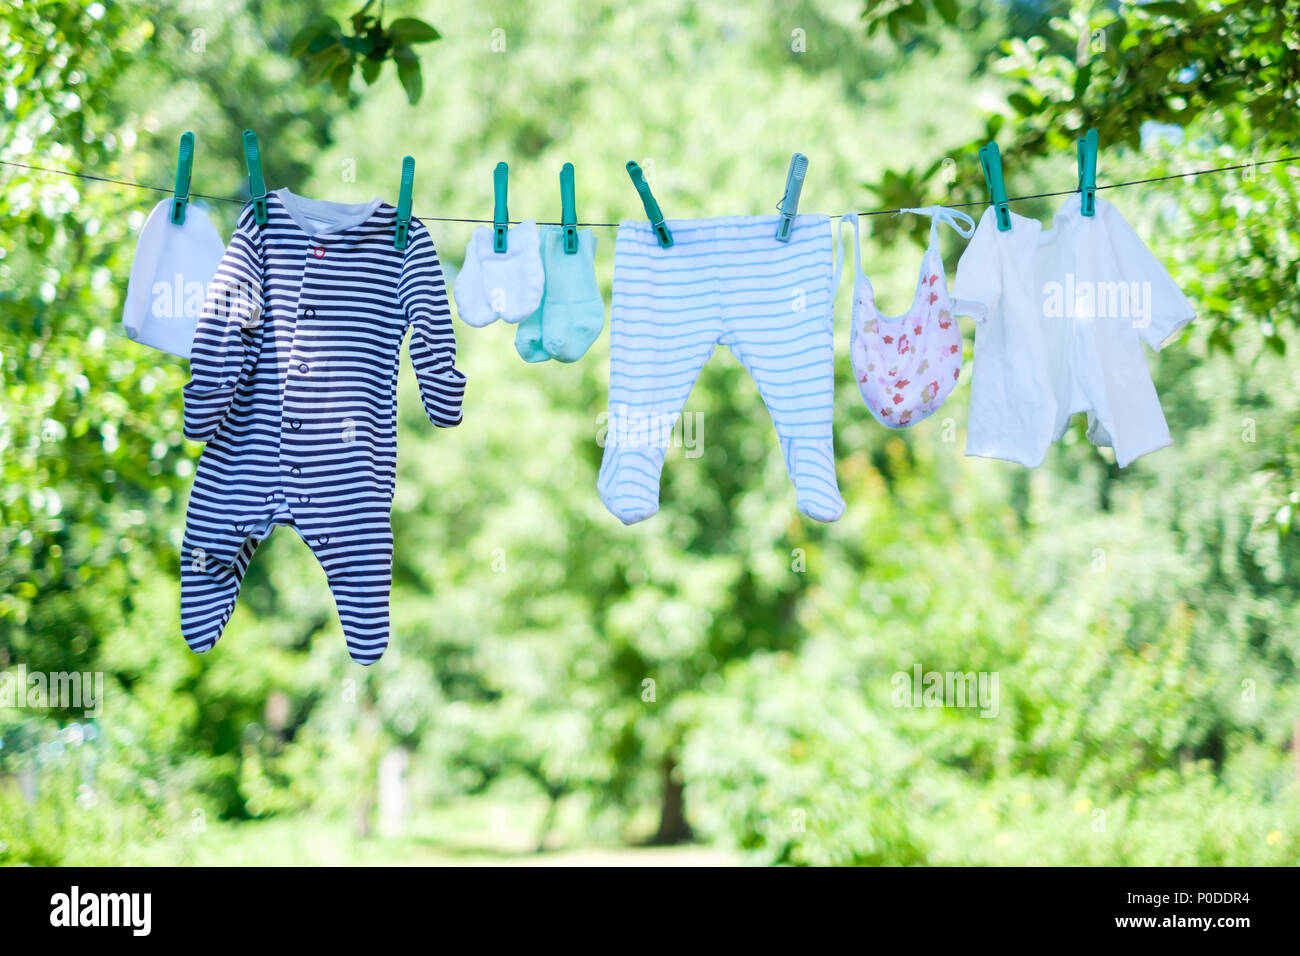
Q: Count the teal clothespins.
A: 8